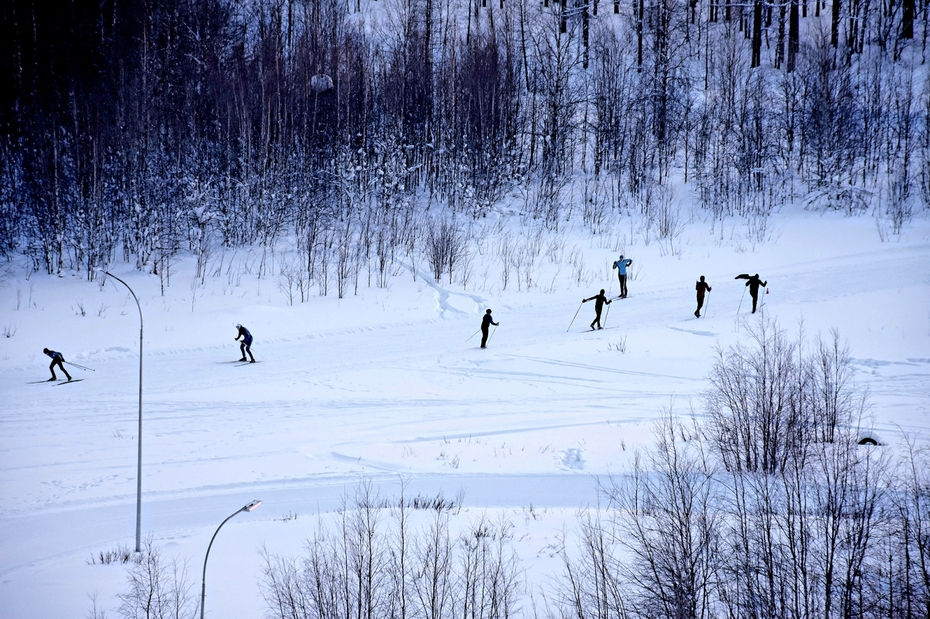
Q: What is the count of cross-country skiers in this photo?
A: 7